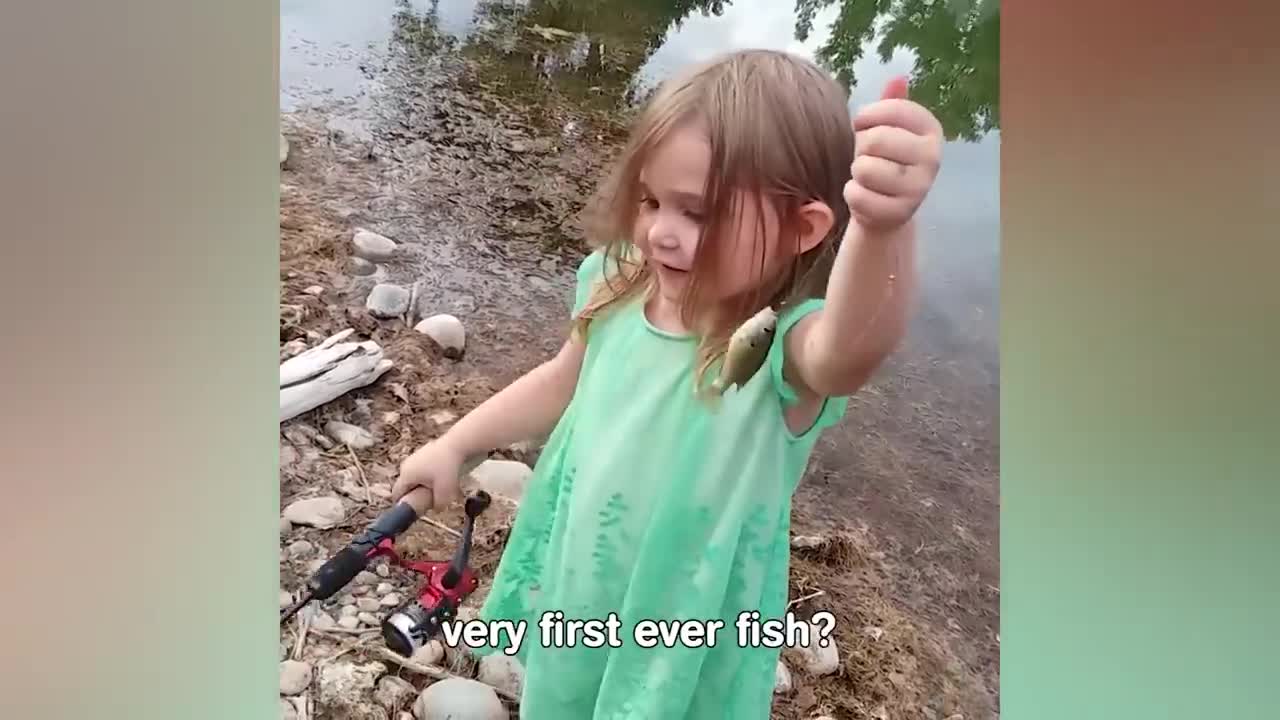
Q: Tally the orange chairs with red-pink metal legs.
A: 0